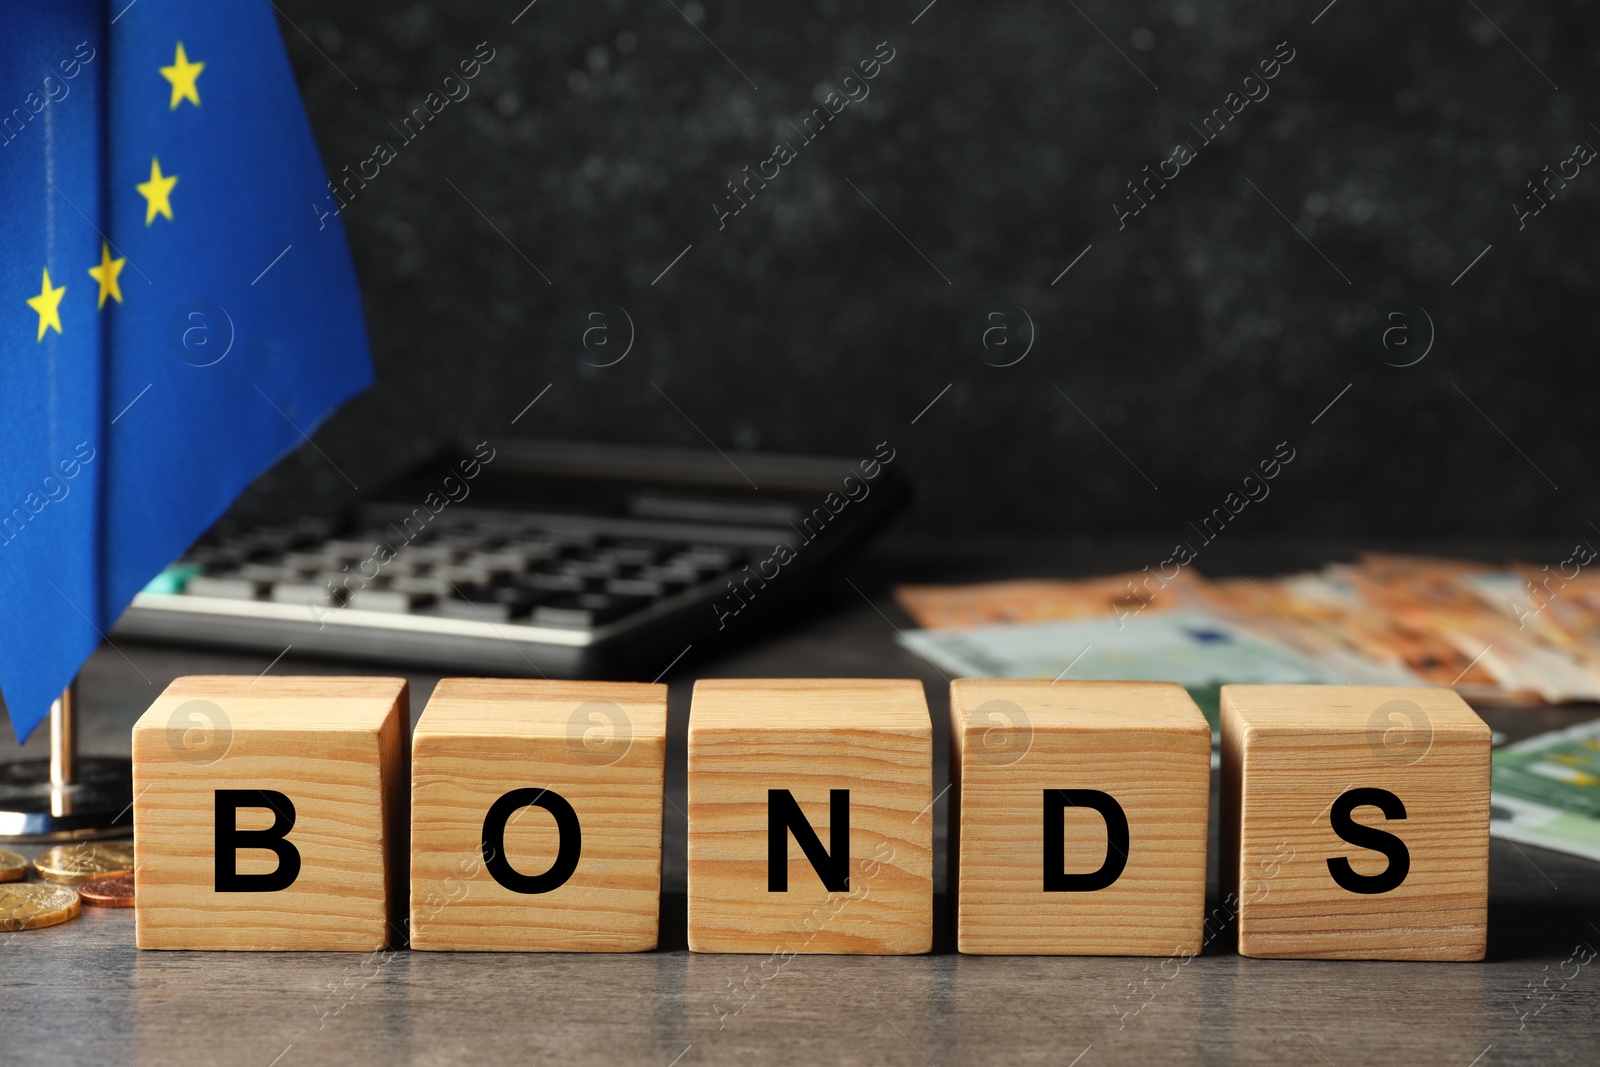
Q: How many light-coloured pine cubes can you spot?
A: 5